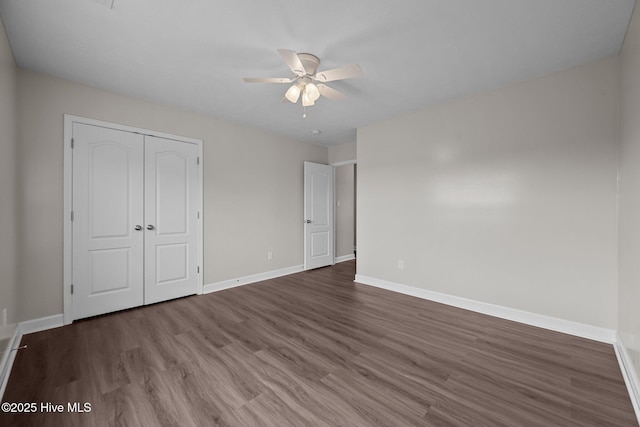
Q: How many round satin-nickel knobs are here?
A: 3